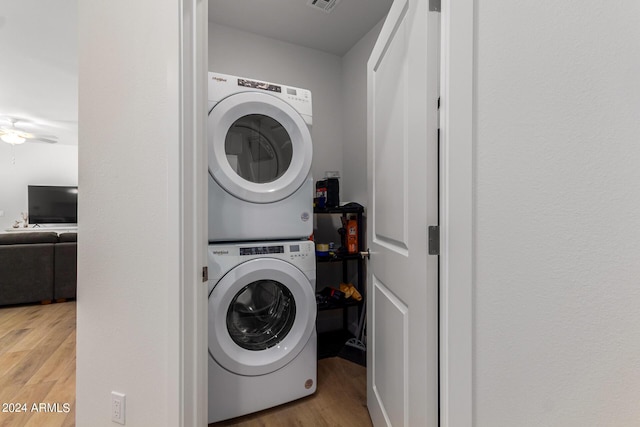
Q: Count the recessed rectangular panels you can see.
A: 2